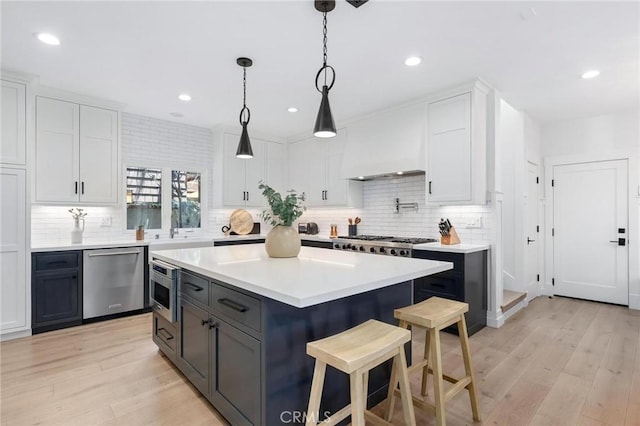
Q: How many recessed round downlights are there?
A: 5